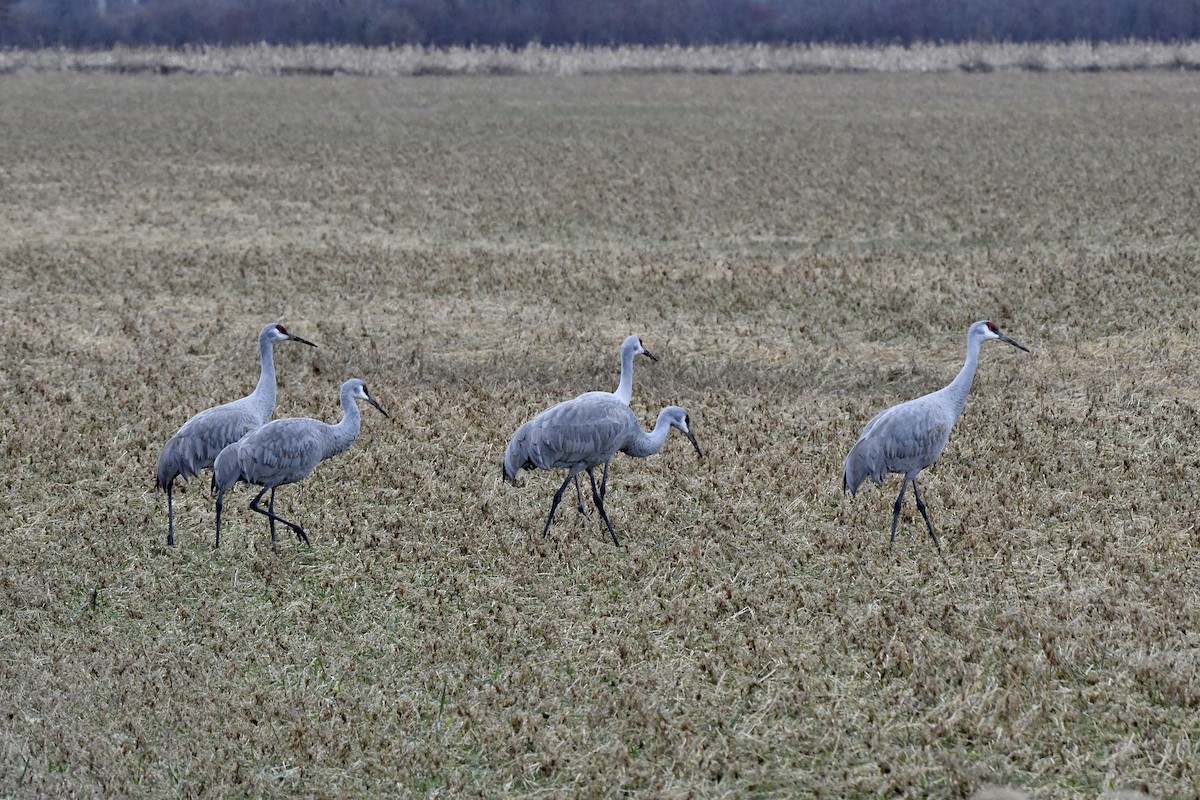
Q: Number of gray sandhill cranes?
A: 5